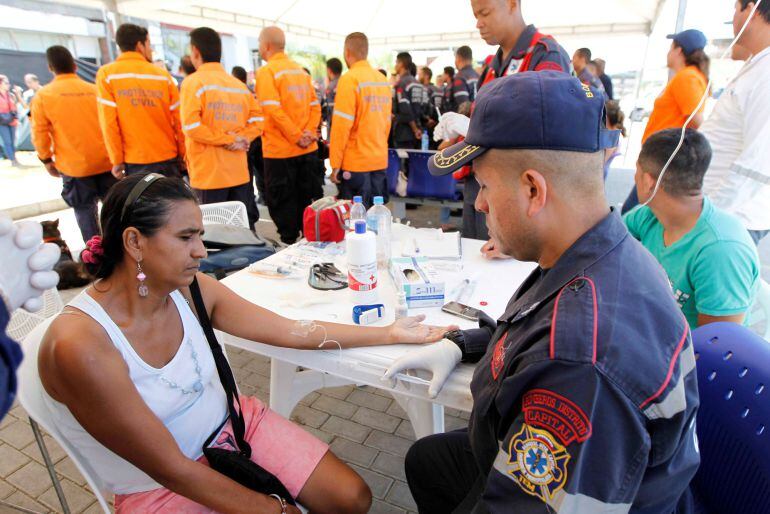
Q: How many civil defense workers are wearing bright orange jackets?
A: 5